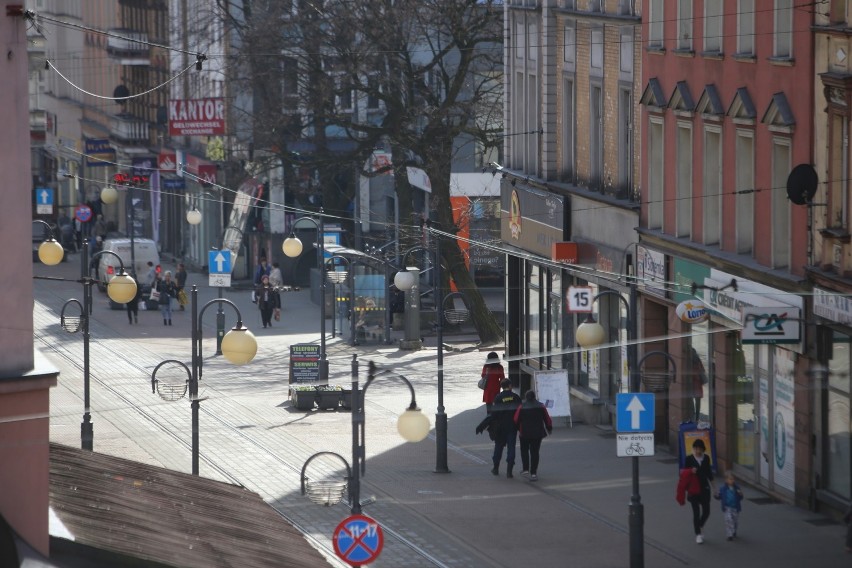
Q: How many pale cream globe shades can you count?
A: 9